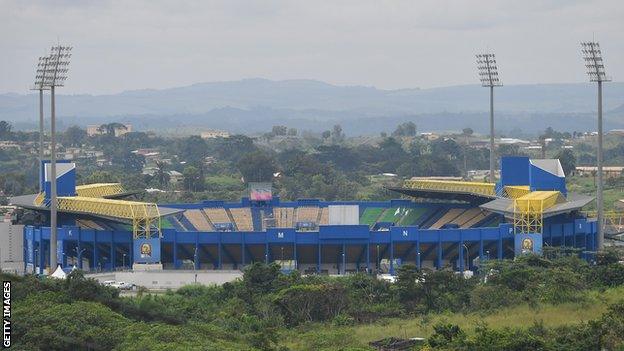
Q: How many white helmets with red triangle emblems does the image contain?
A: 0